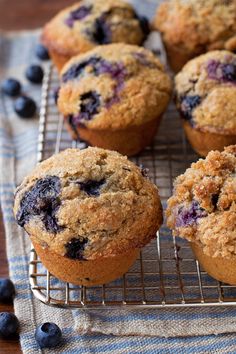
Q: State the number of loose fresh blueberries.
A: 7